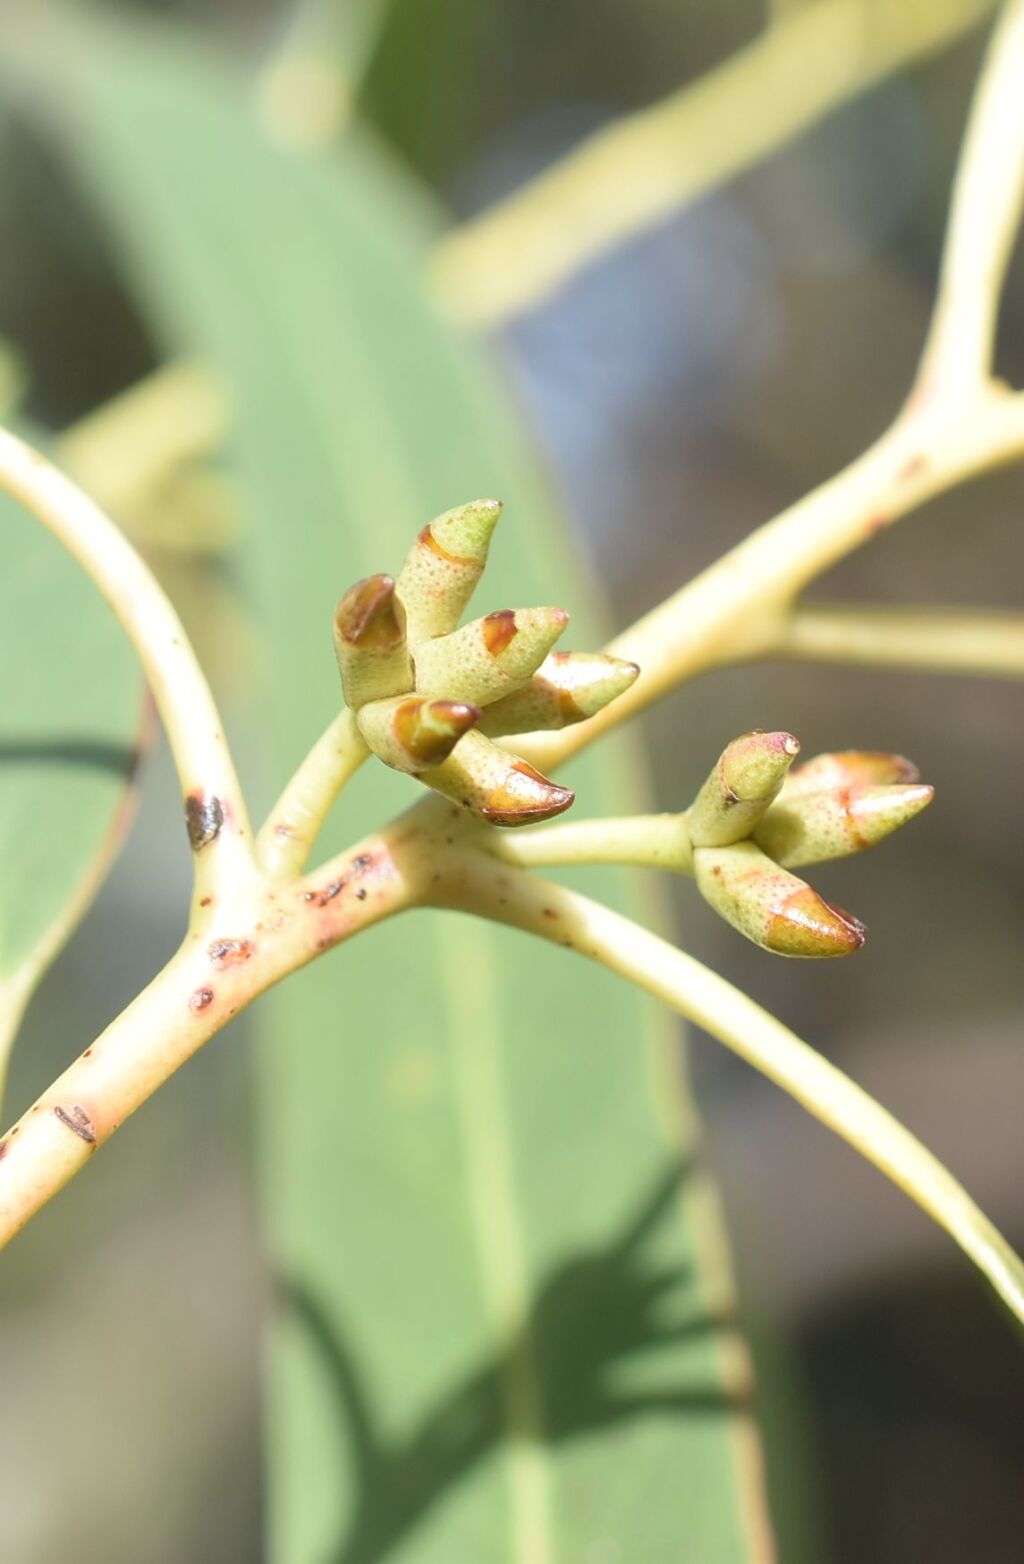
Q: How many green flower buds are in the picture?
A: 10